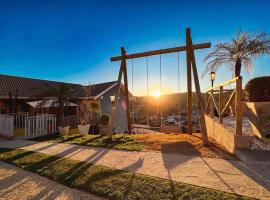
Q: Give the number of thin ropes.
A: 4